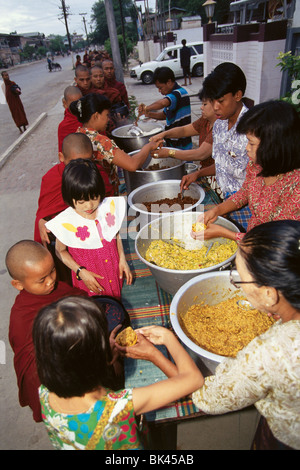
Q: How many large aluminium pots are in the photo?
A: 5